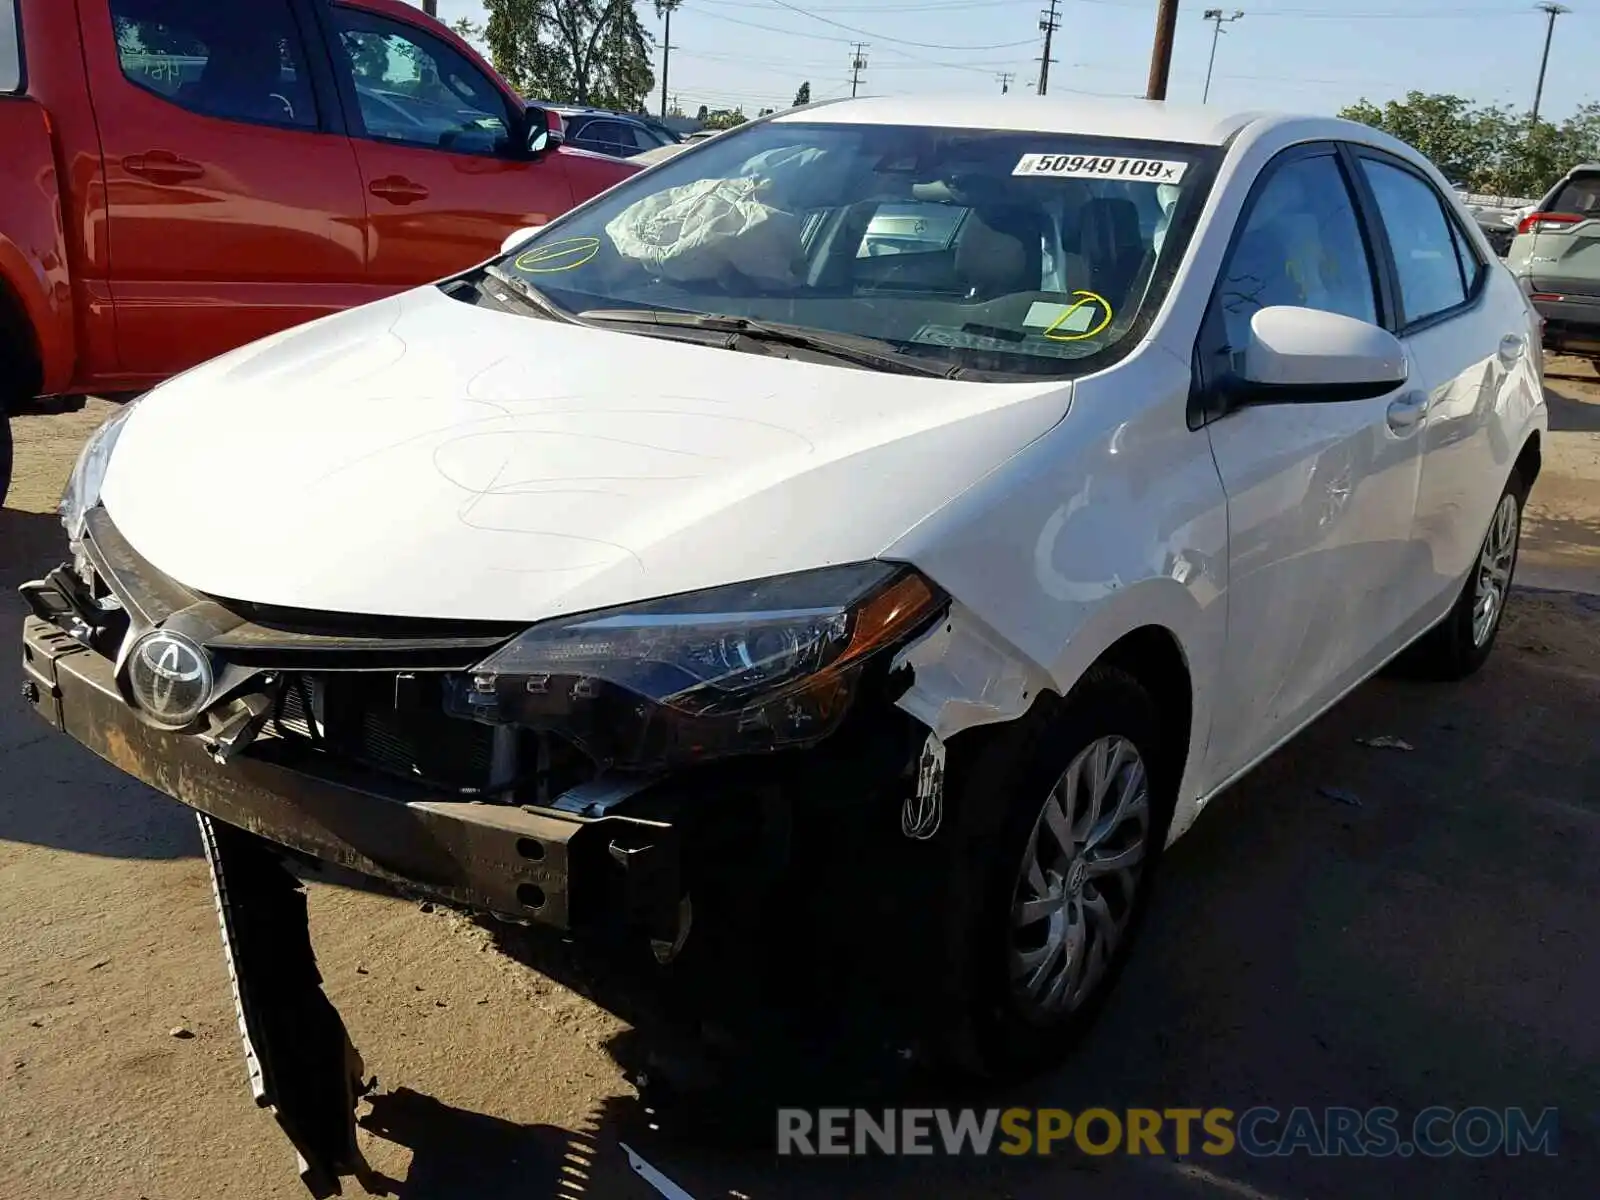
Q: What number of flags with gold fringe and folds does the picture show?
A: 0